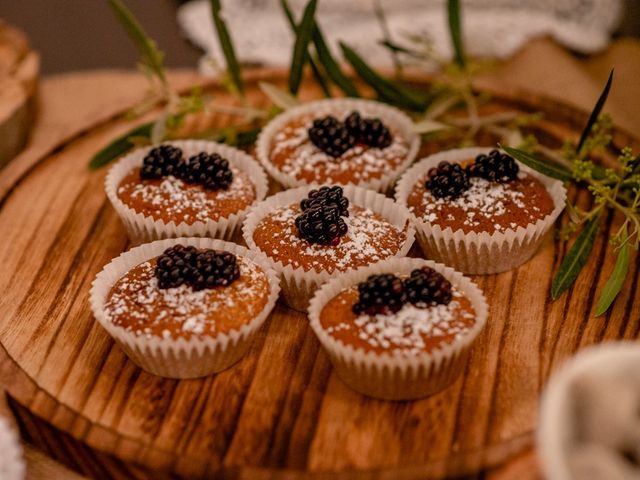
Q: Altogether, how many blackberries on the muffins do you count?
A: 12